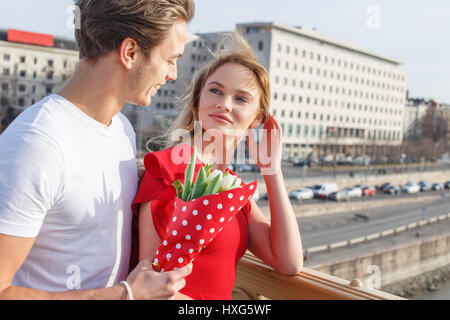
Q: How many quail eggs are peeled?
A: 0